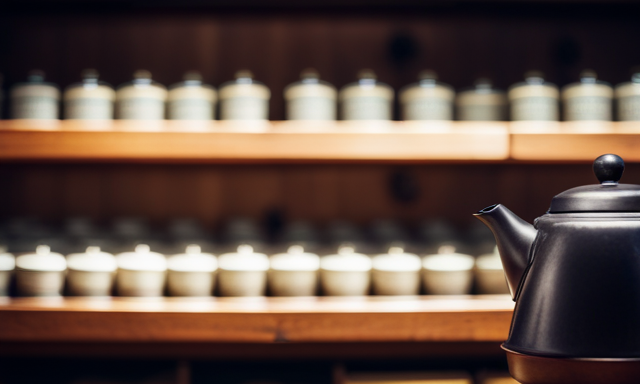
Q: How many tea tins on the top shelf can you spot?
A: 12